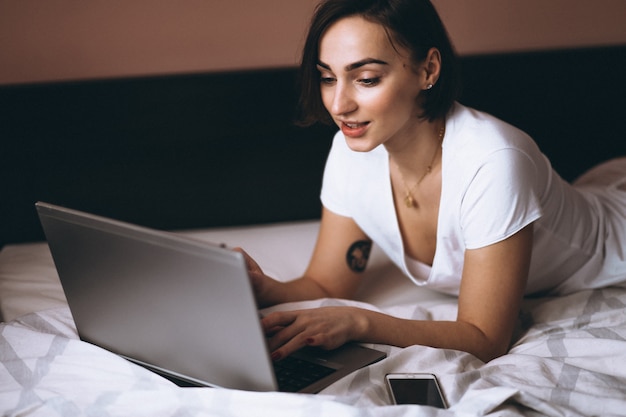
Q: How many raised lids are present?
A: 1